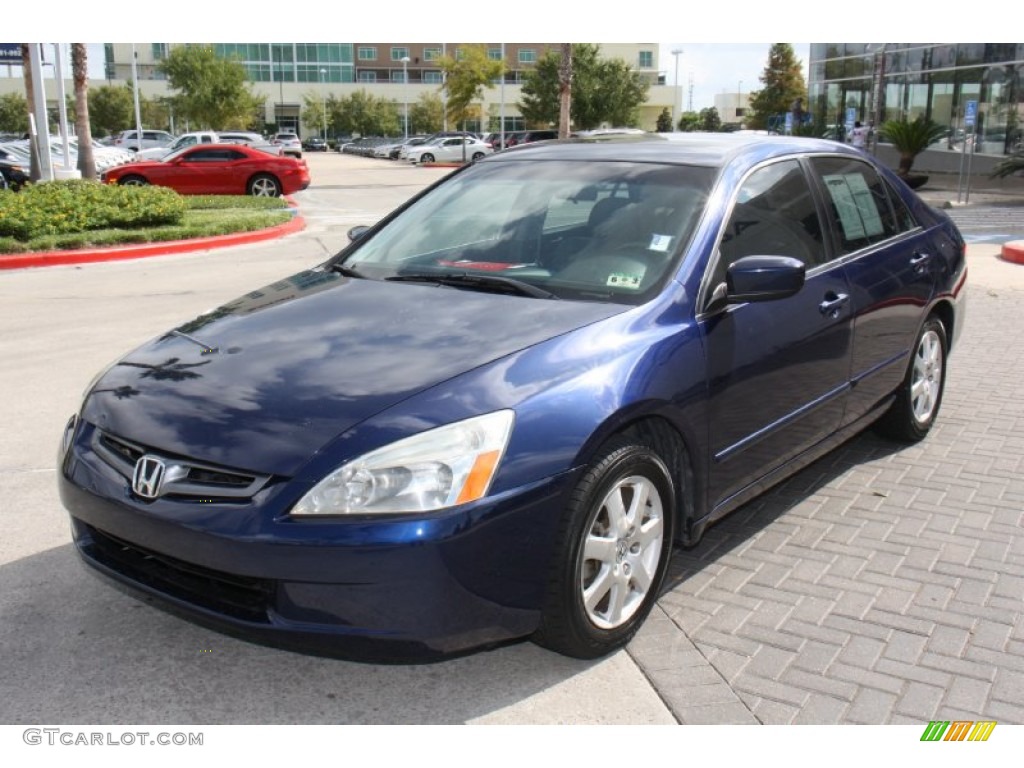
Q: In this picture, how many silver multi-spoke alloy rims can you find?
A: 2